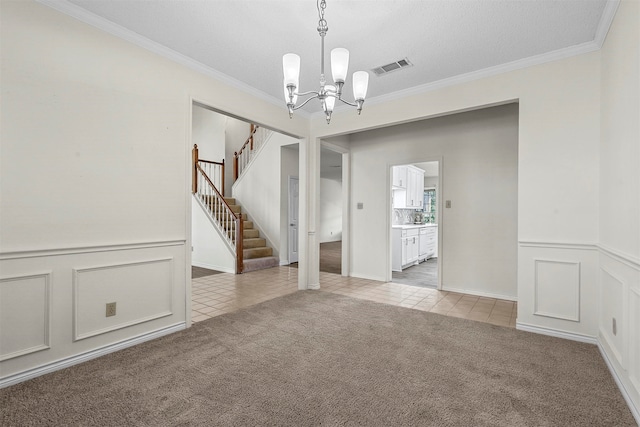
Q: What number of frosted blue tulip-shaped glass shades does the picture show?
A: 0